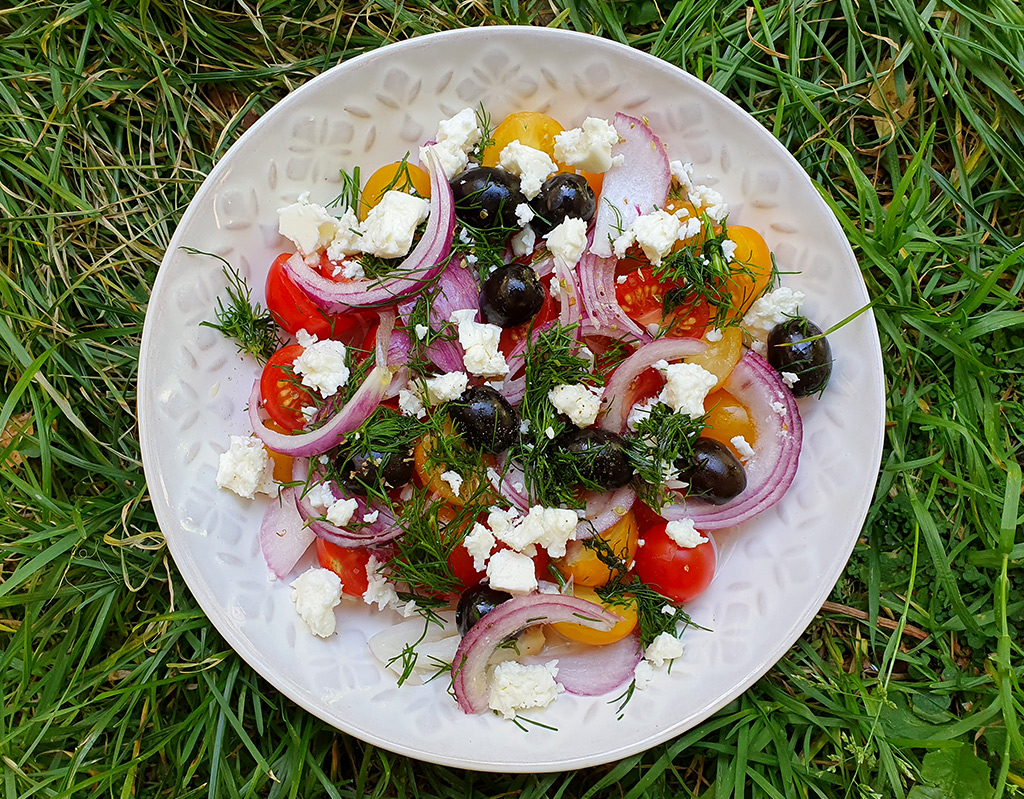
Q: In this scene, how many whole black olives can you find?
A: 9